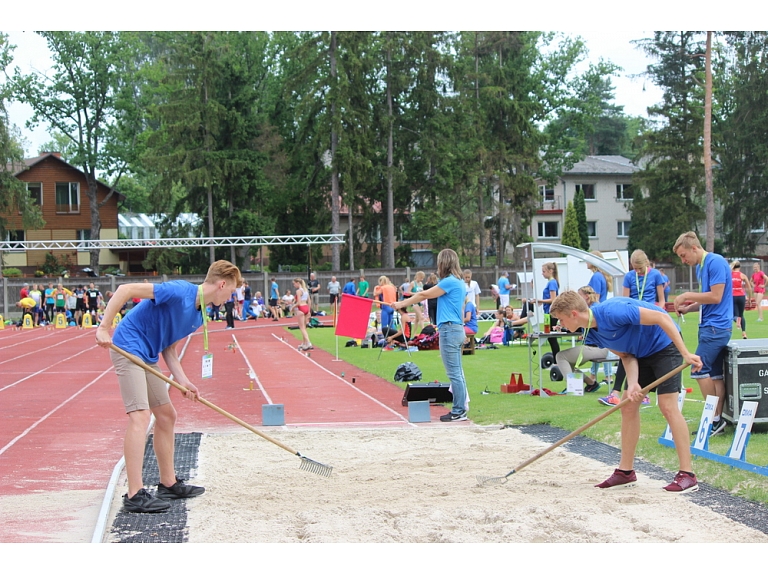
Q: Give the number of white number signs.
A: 3